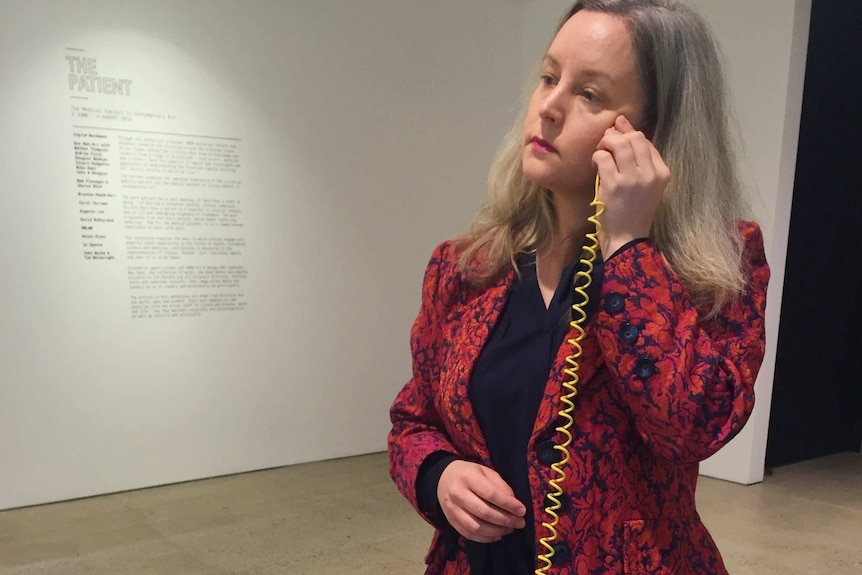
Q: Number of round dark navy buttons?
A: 6